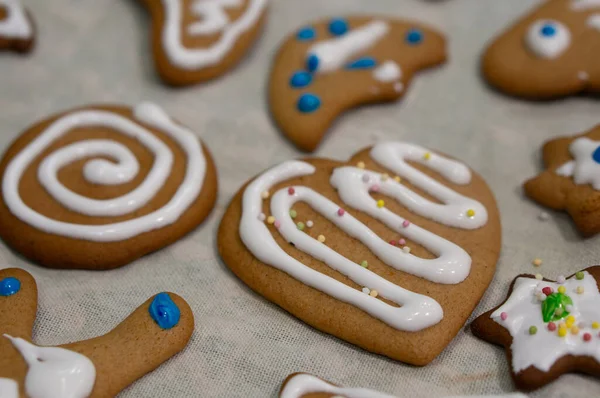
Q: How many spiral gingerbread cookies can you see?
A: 1